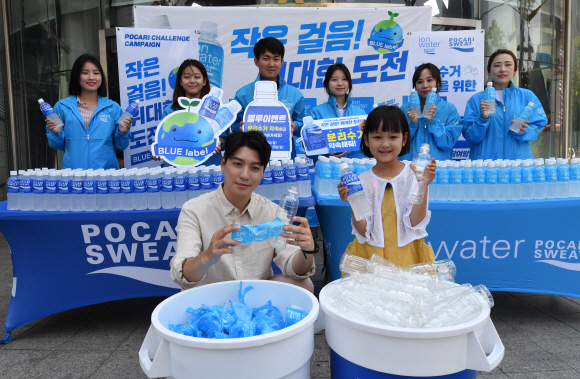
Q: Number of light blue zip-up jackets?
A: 6